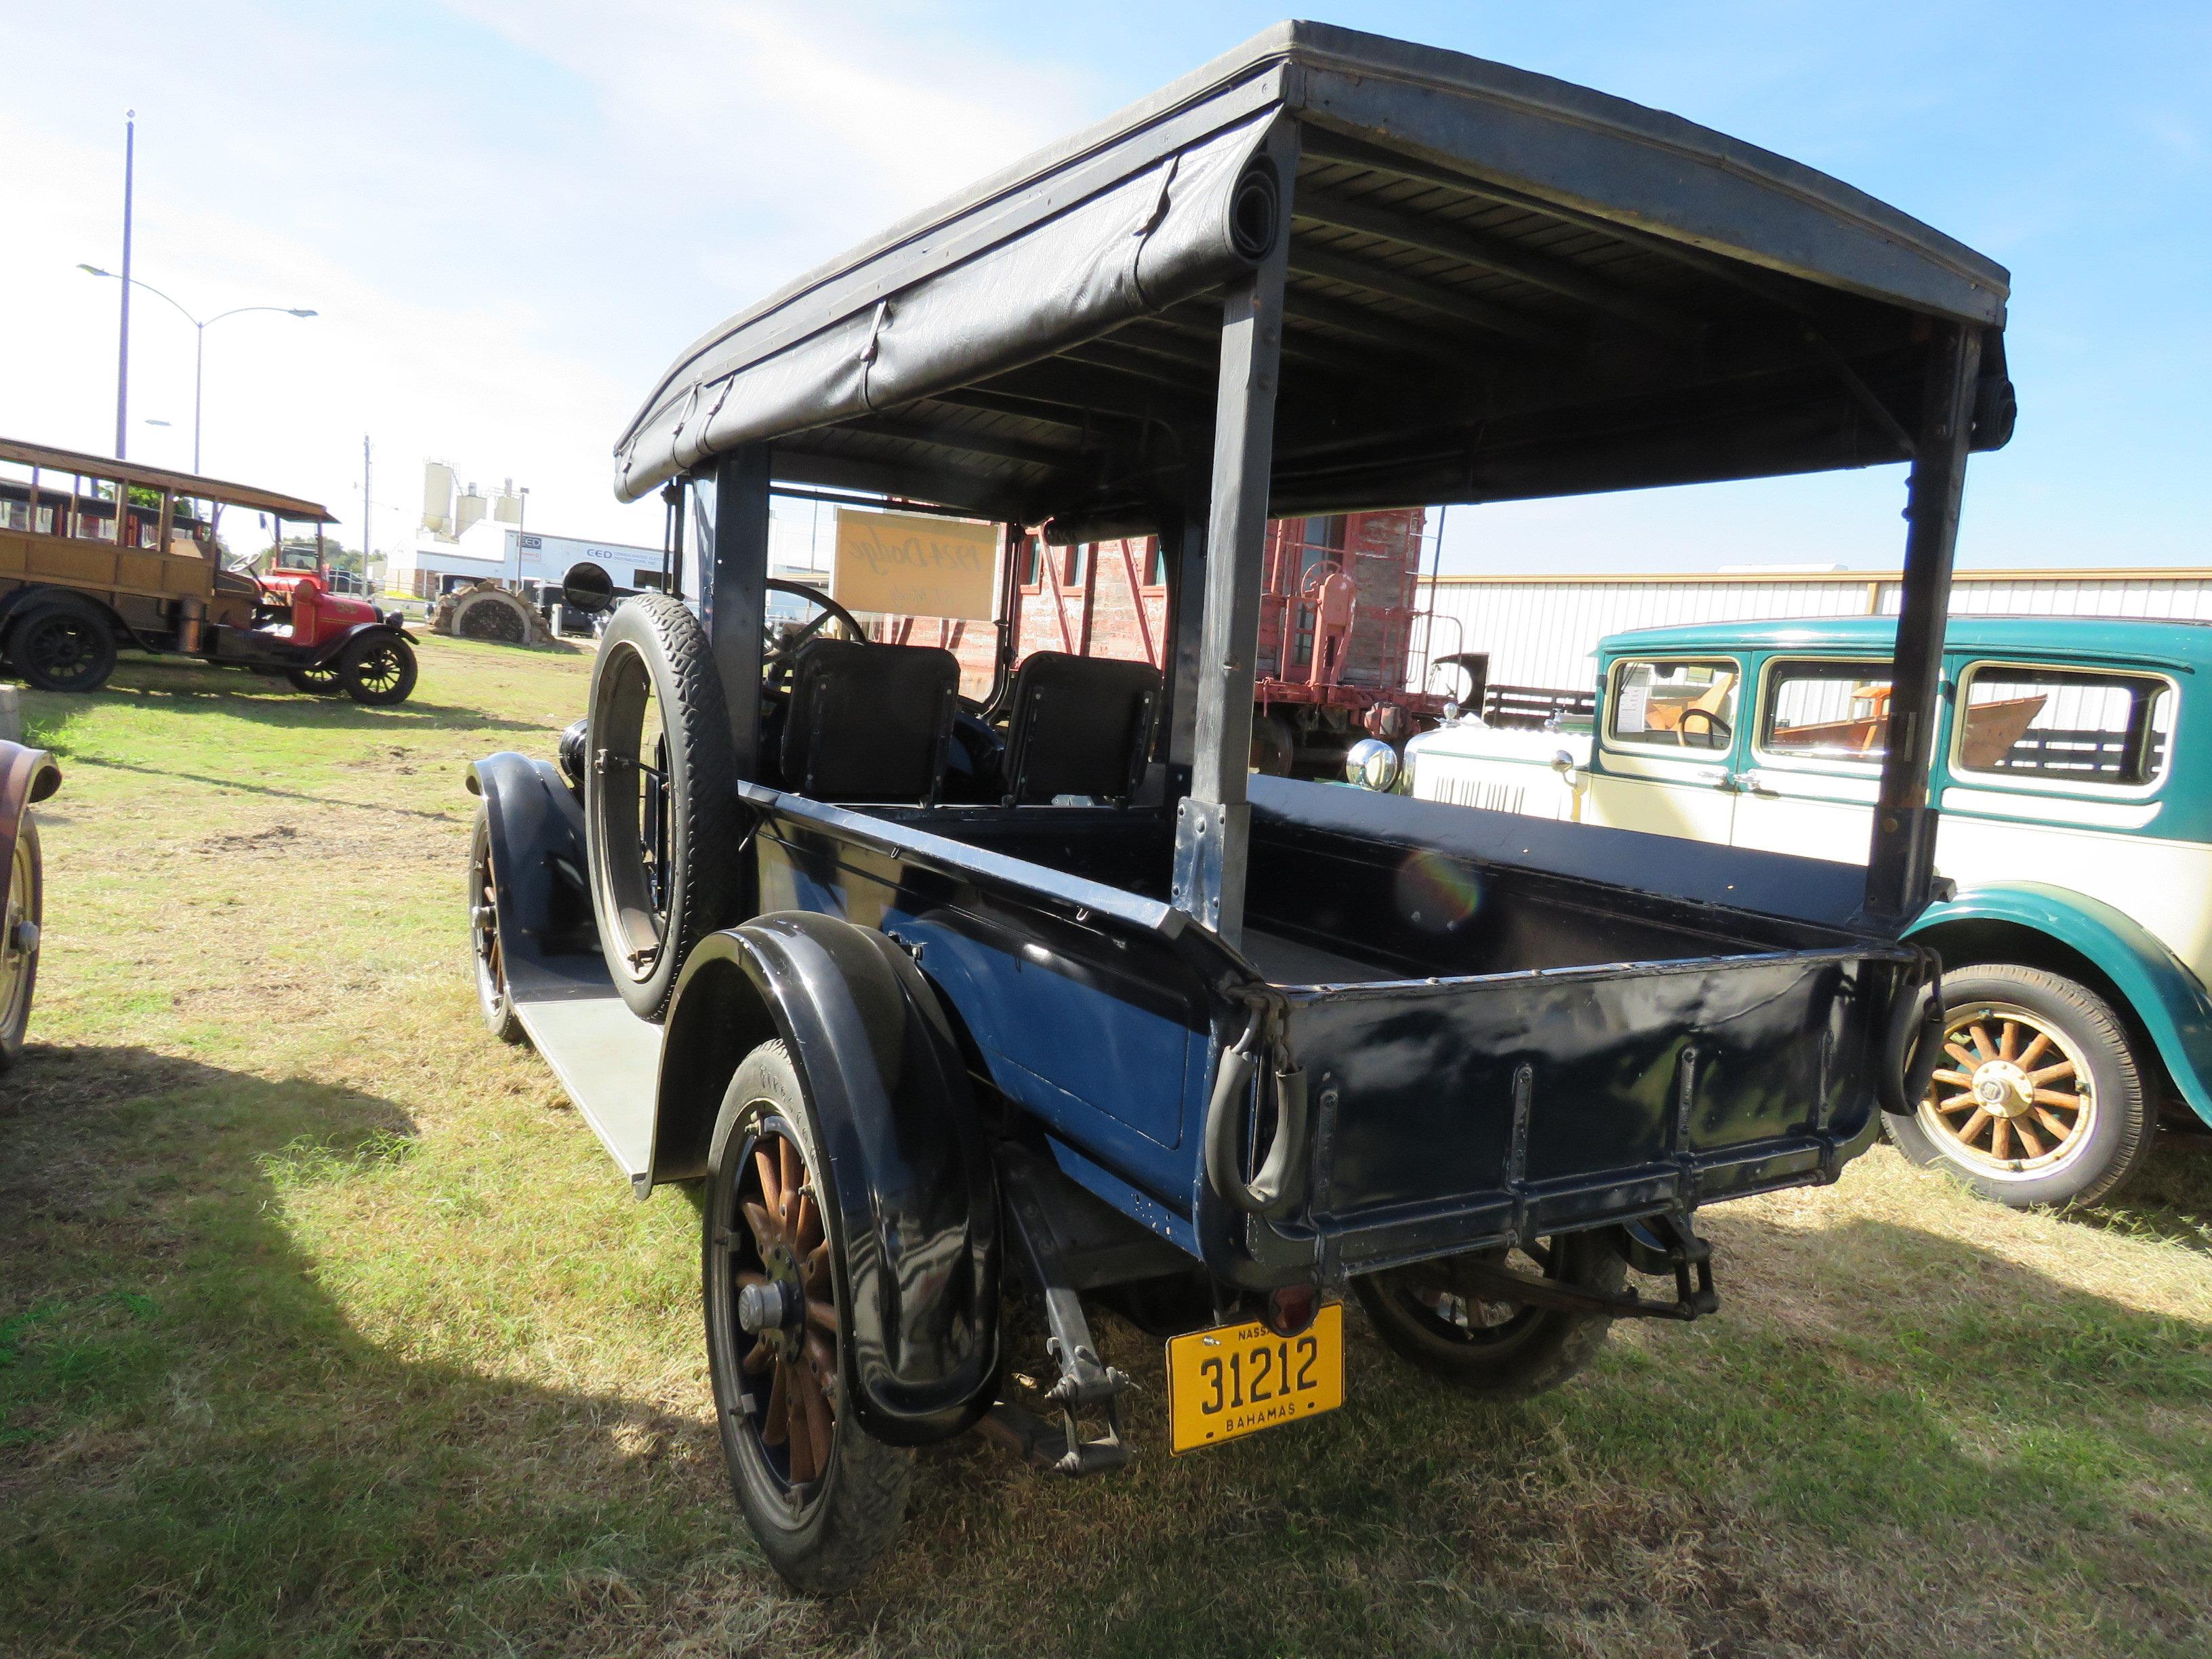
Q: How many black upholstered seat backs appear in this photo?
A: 2